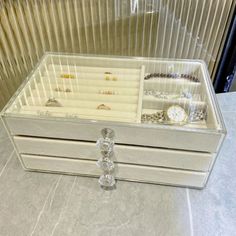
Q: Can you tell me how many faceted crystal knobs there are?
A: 3